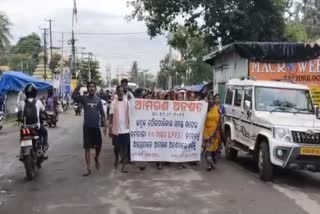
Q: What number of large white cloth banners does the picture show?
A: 1